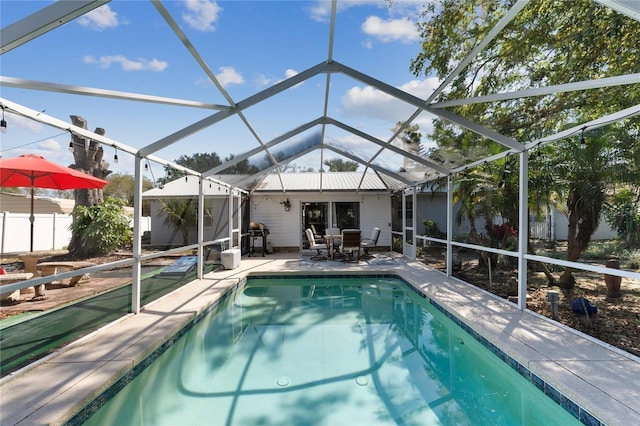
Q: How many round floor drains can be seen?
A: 2